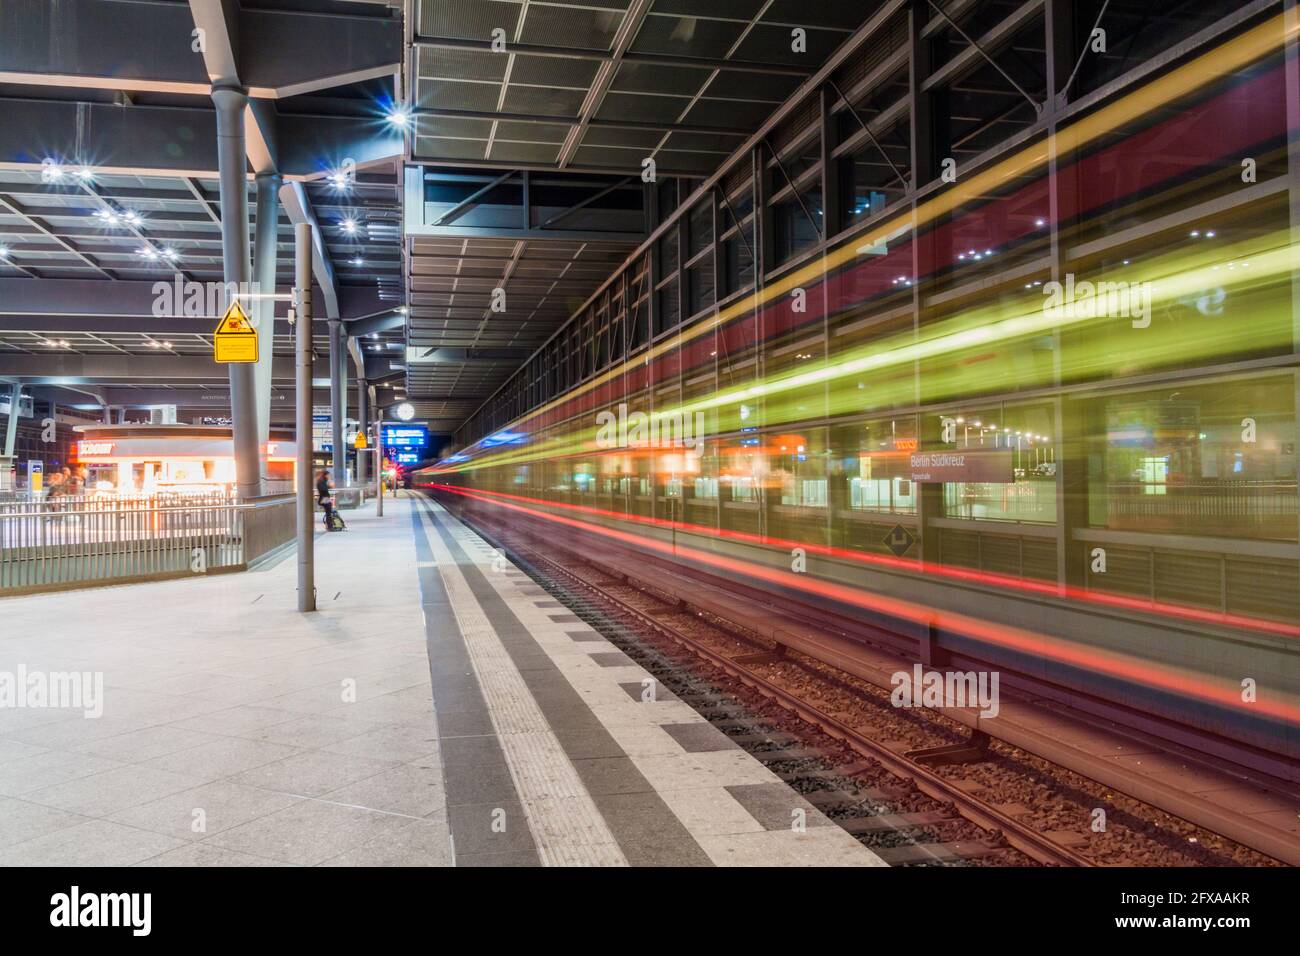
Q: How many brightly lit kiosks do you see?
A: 1